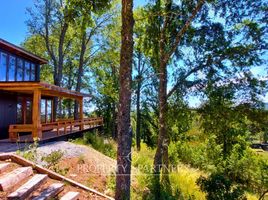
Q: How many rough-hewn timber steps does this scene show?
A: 5